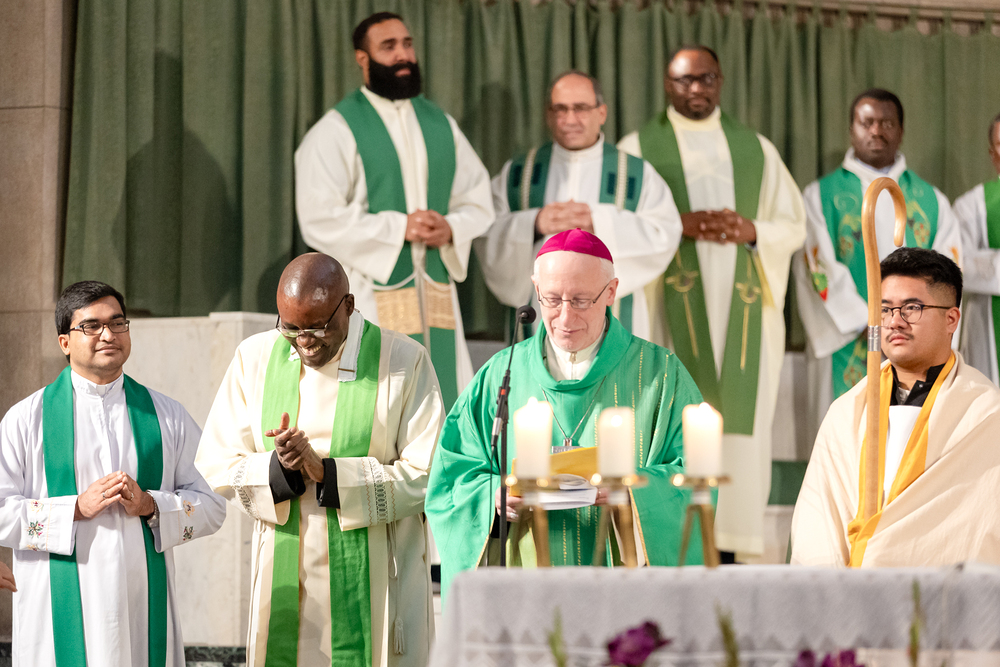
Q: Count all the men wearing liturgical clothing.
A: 9